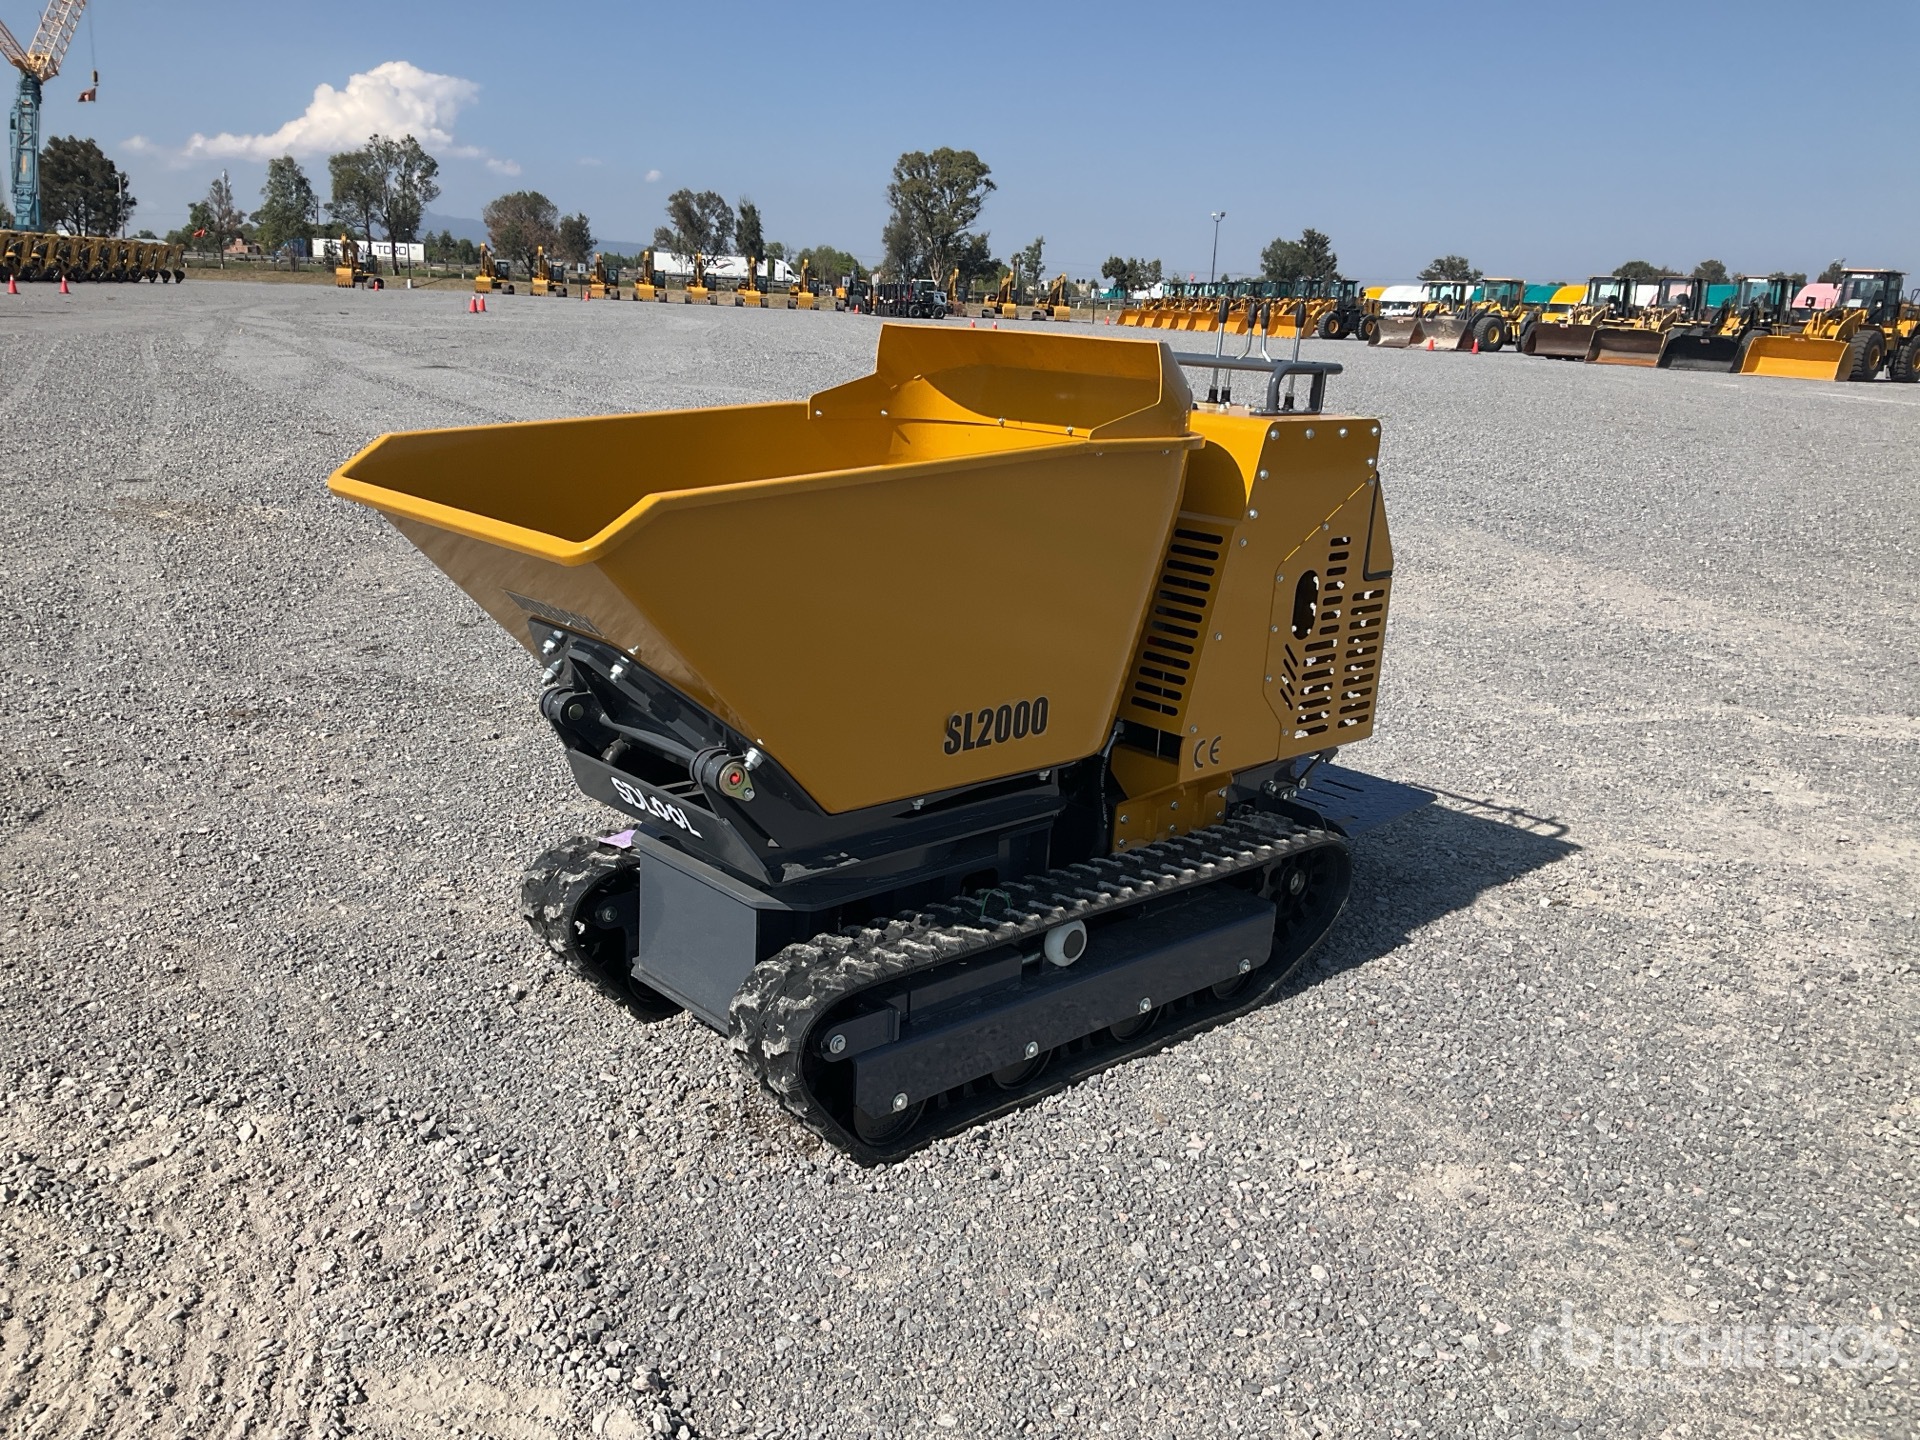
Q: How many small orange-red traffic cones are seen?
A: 12